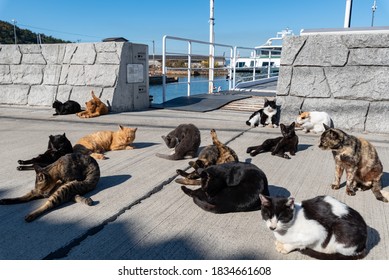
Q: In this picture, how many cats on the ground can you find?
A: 13